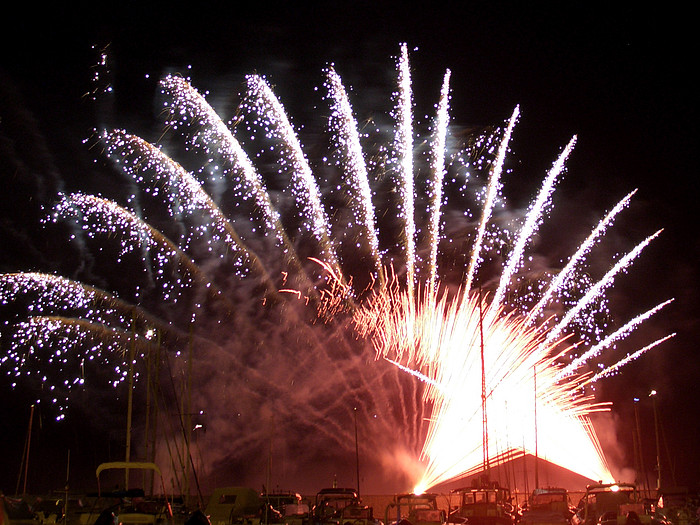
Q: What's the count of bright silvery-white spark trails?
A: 15